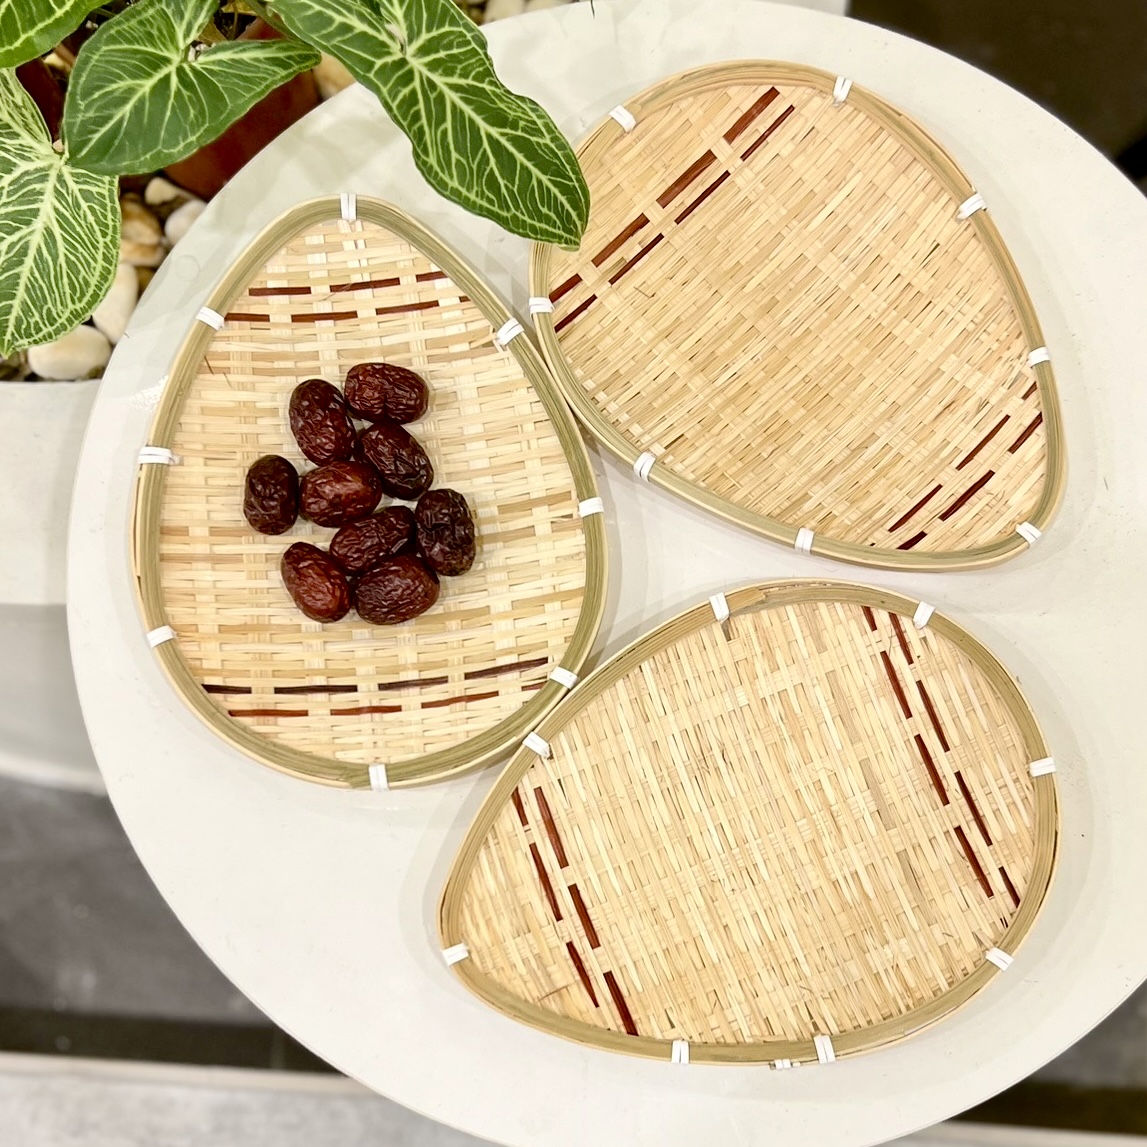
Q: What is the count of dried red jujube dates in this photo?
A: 9